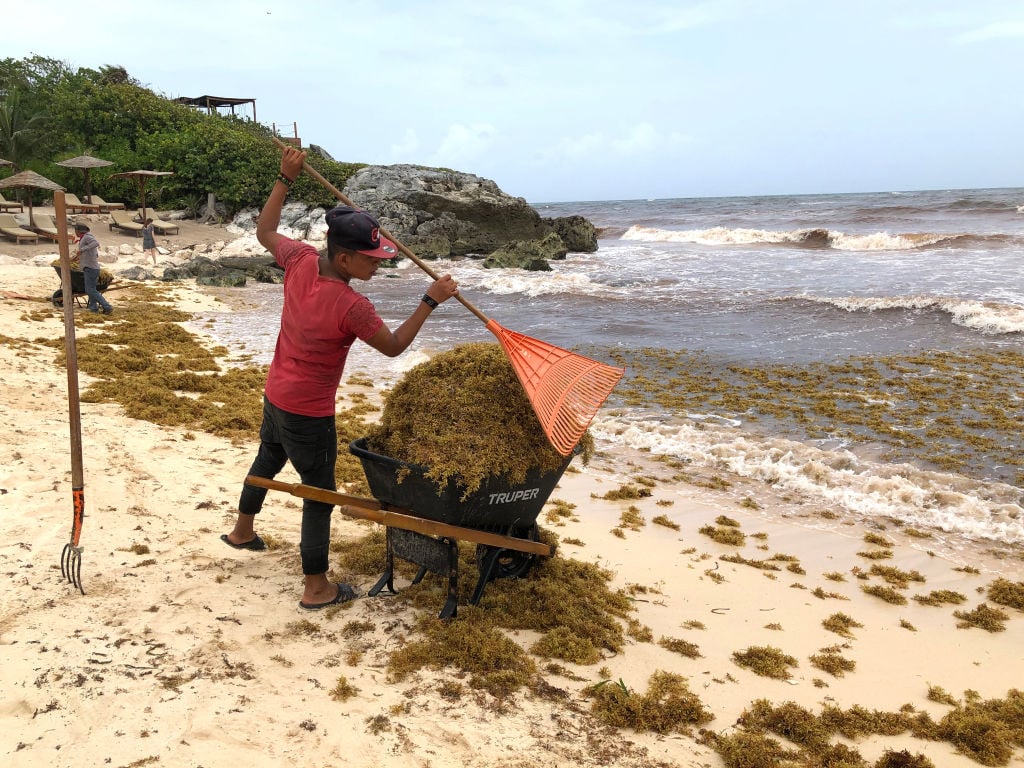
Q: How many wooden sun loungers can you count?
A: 7